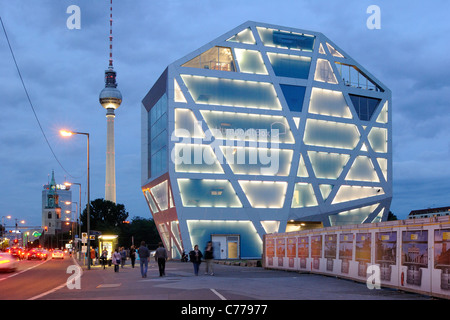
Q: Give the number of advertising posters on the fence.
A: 11